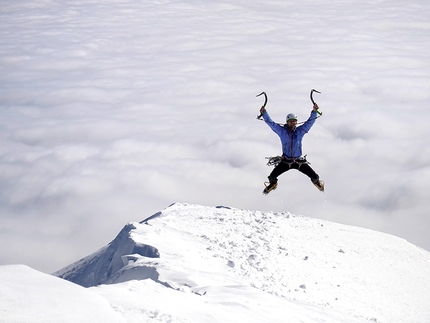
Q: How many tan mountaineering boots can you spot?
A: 2